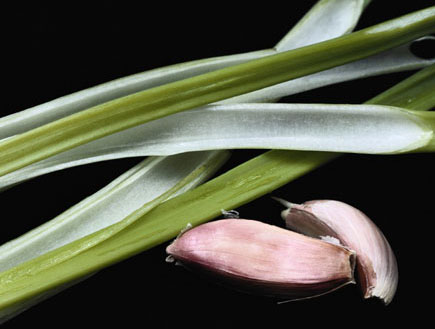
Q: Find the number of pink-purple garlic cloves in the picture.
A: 2